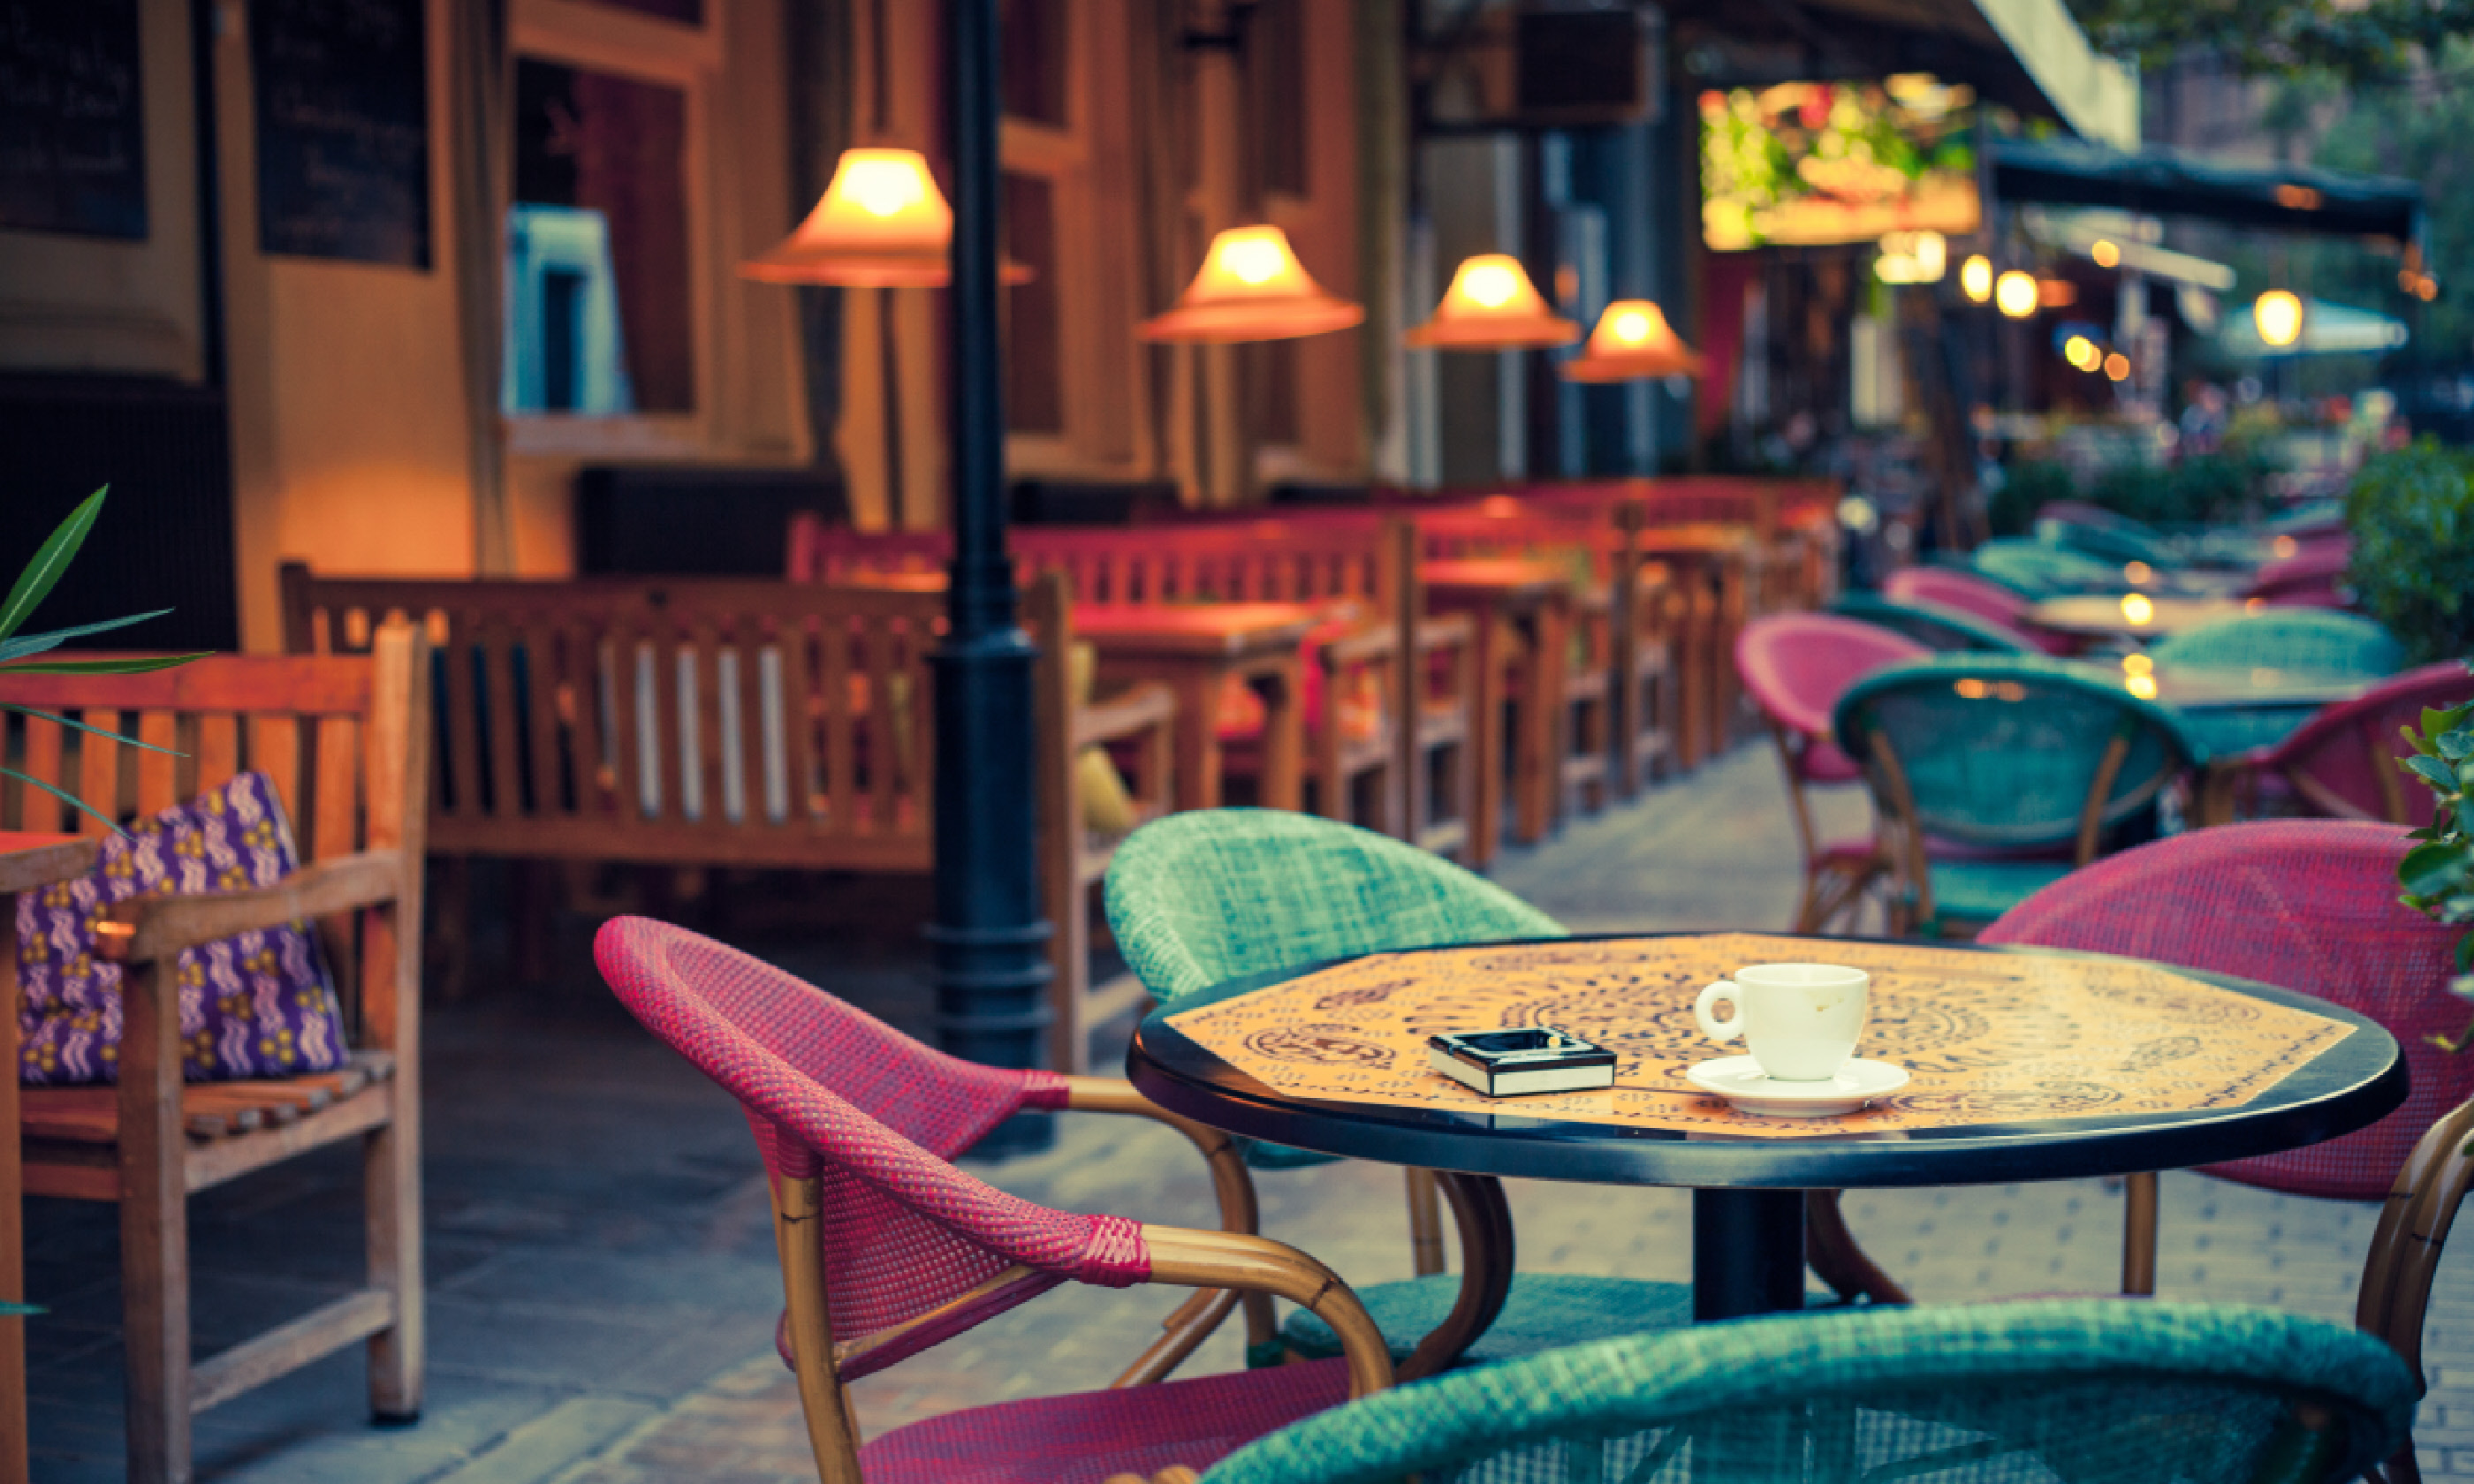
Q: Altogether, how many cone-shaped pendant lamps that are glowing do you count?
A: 4